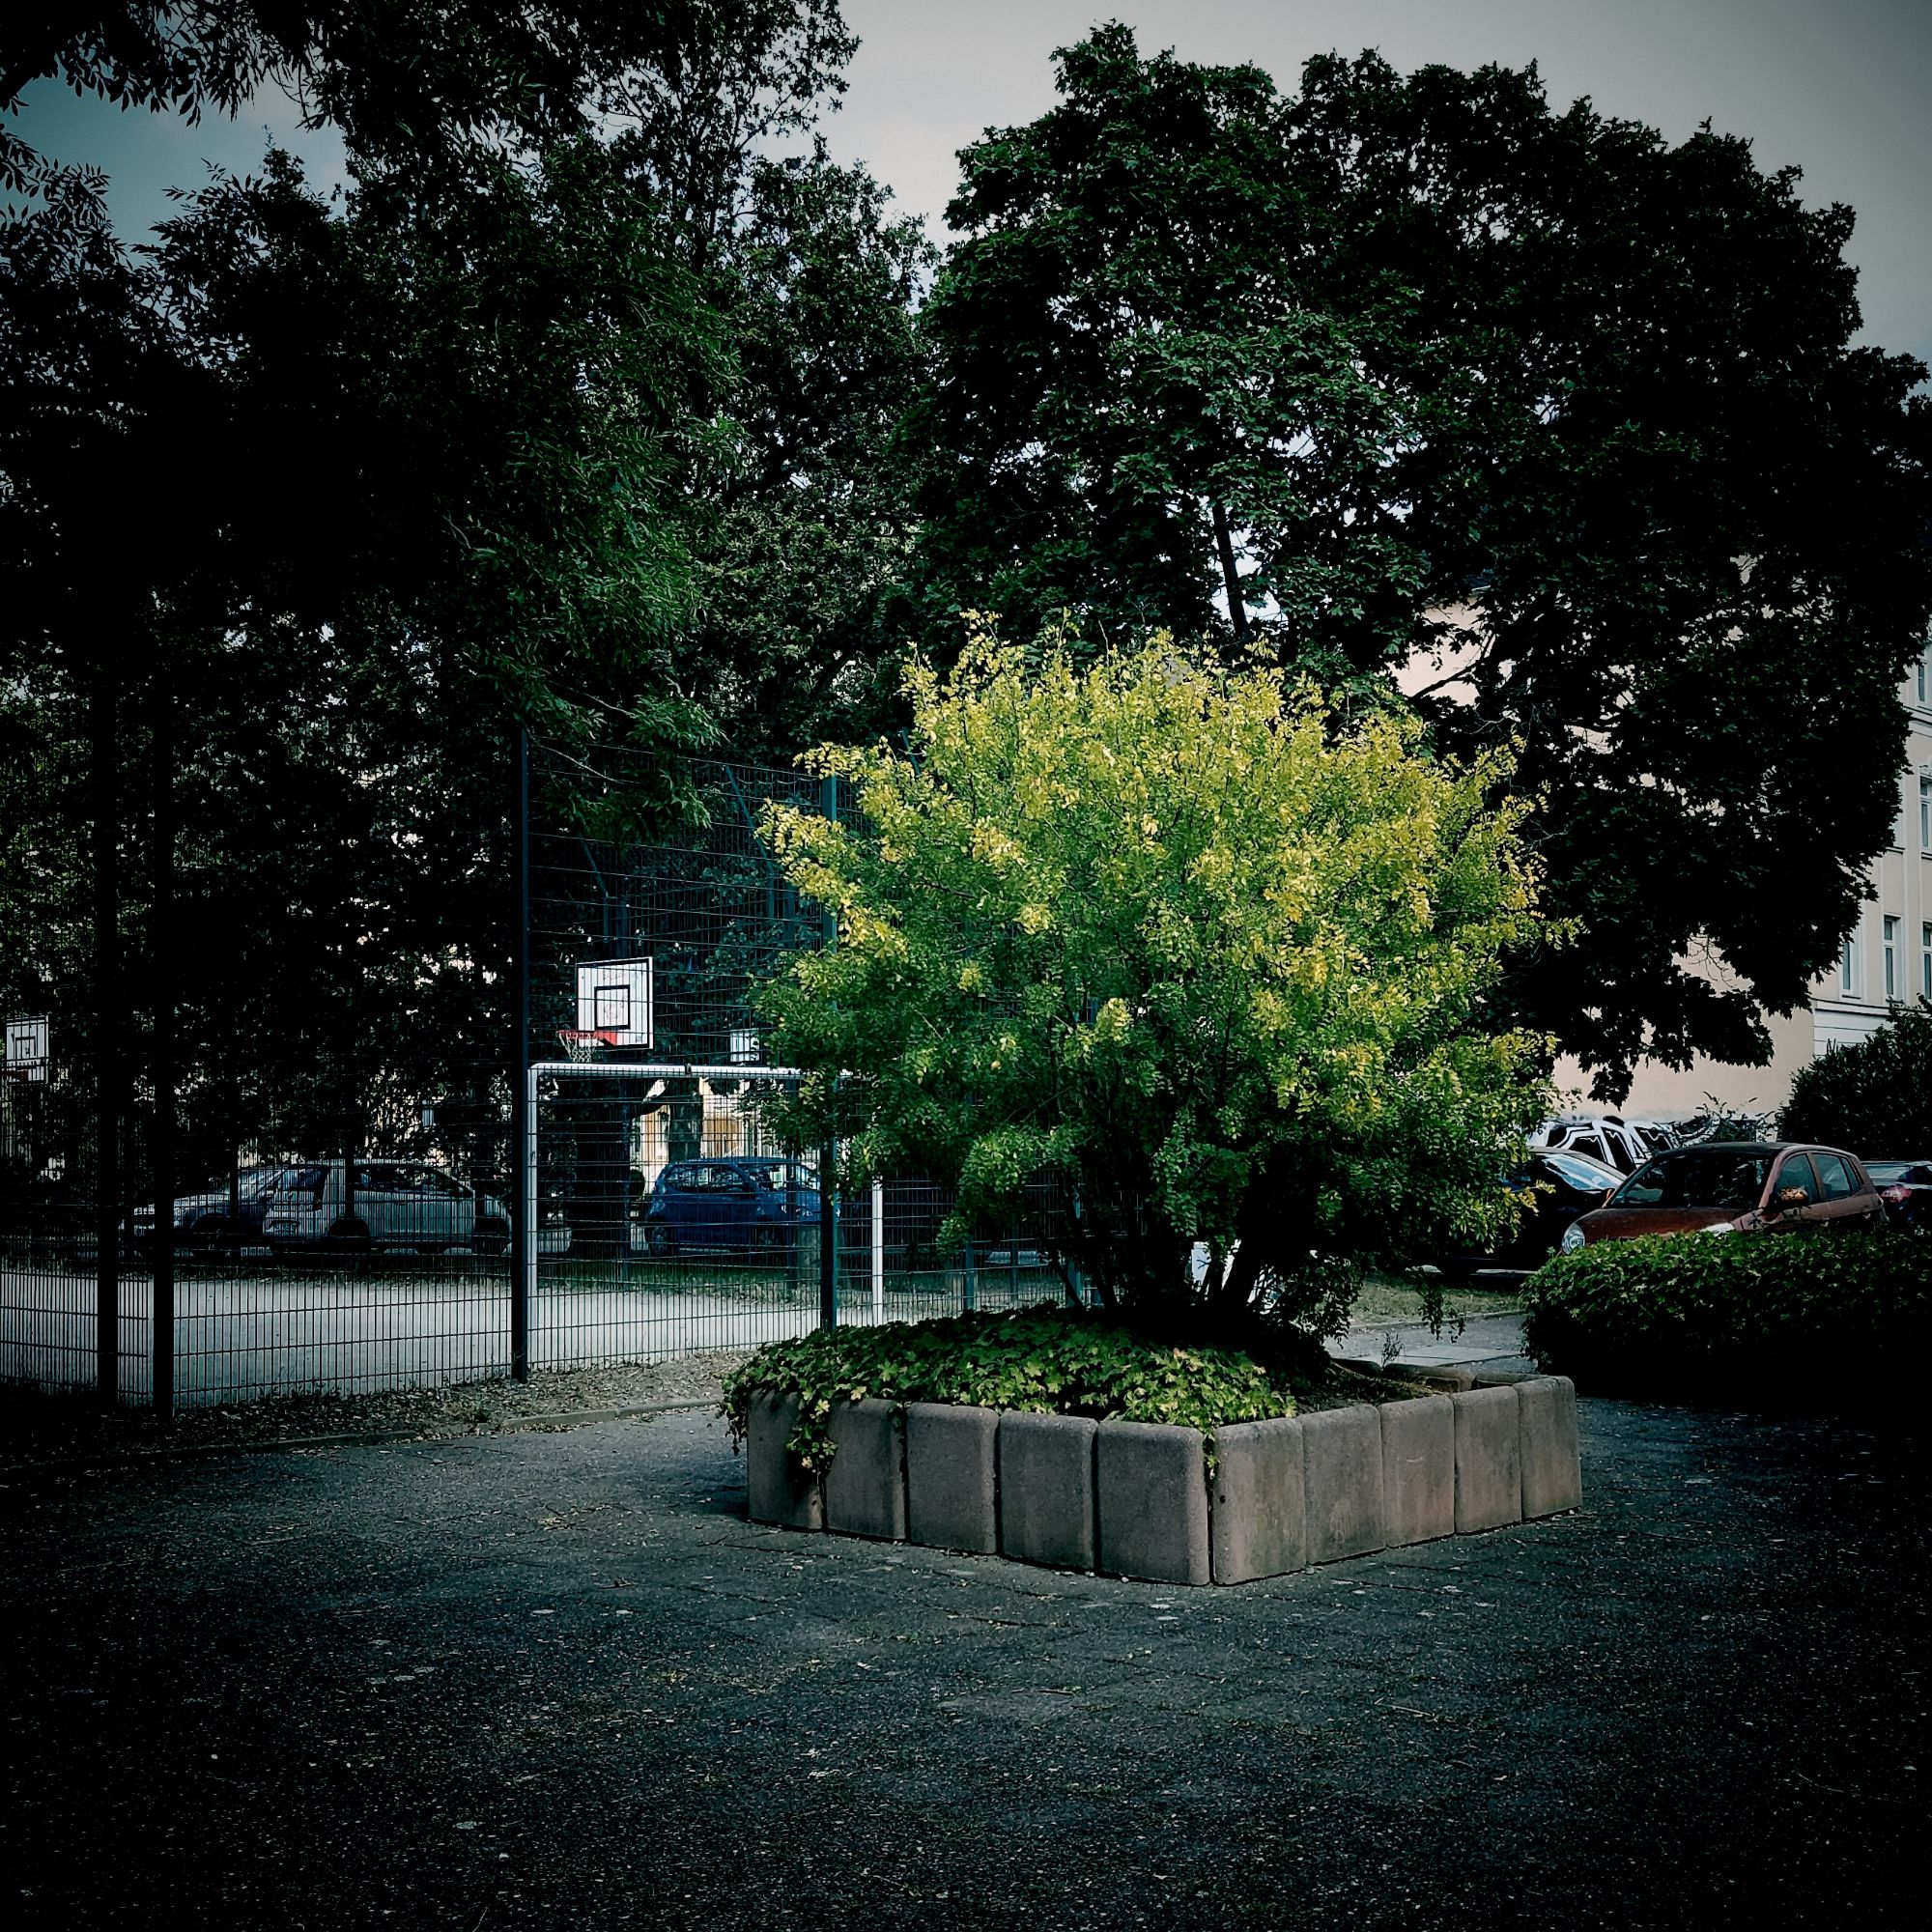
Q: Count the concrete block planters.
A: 1